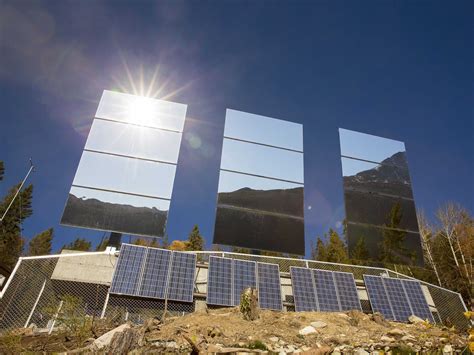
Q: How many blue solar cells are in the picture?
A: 12